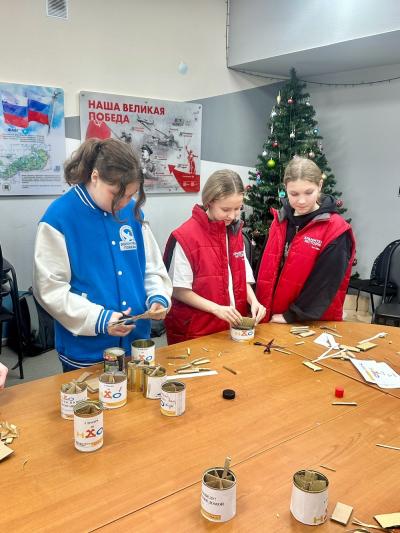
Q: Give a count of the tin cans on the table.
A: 11